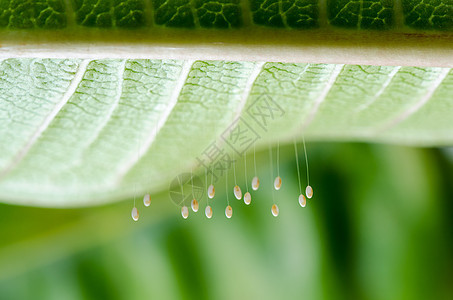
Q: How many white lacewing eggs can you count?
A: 14